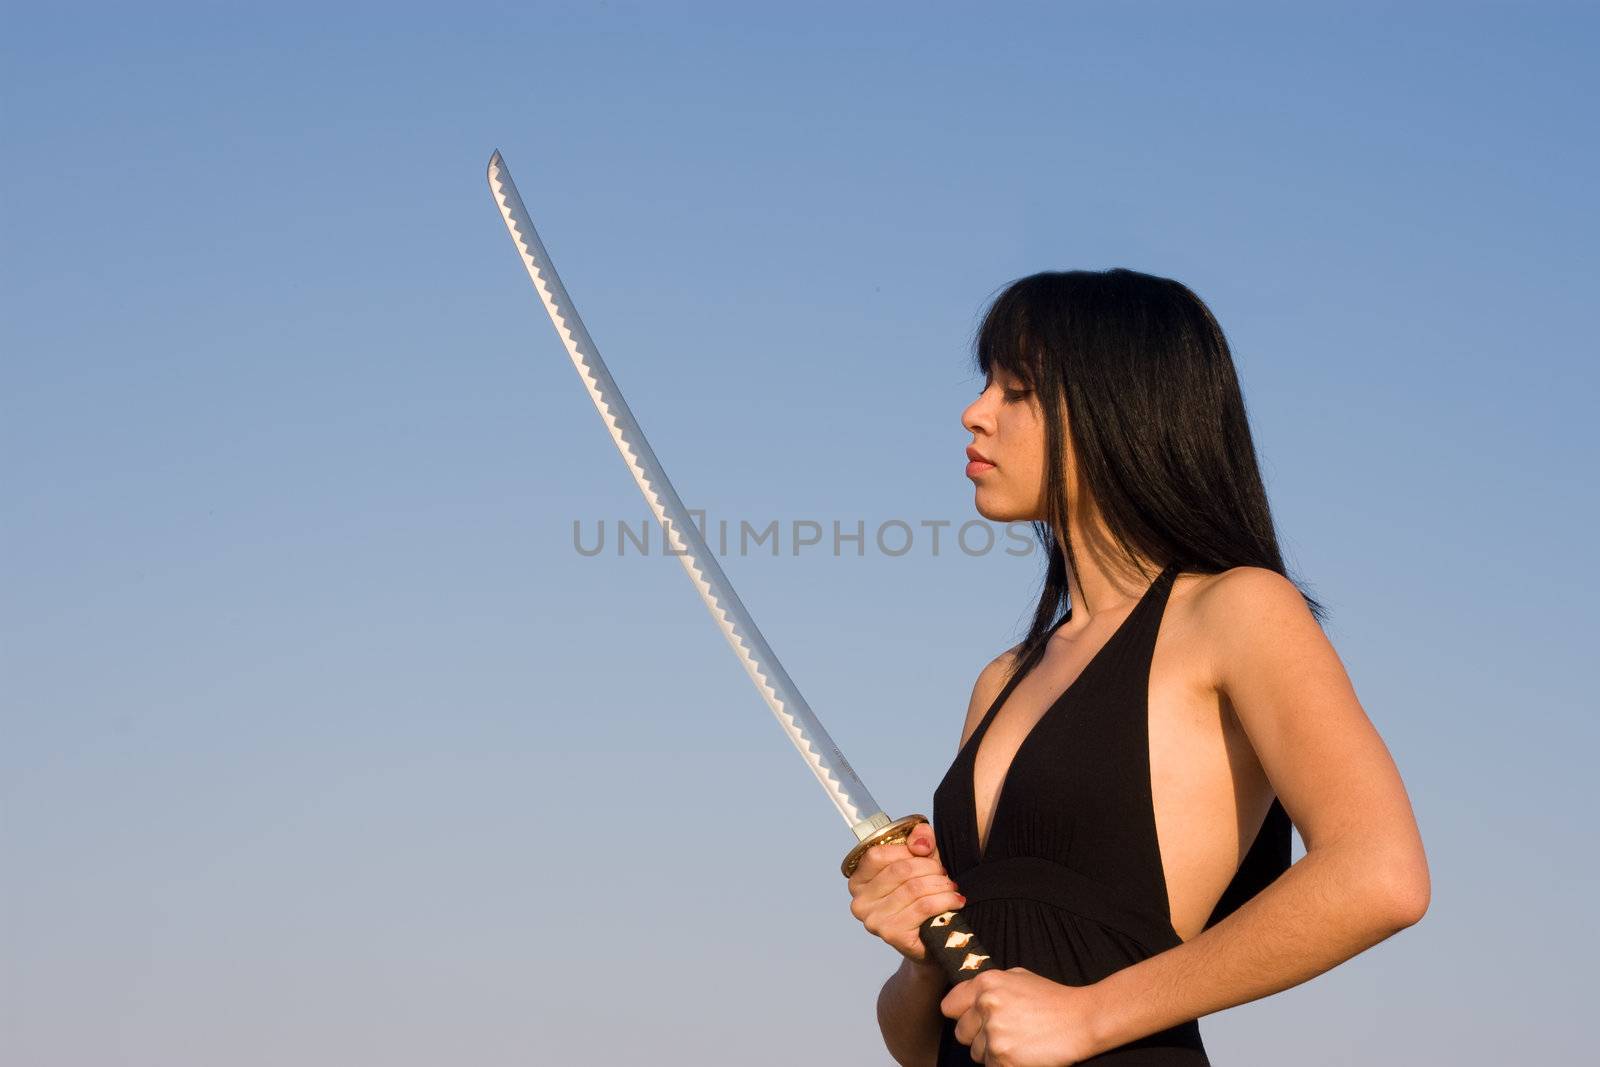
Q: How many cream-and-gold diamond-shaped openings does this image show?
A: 3